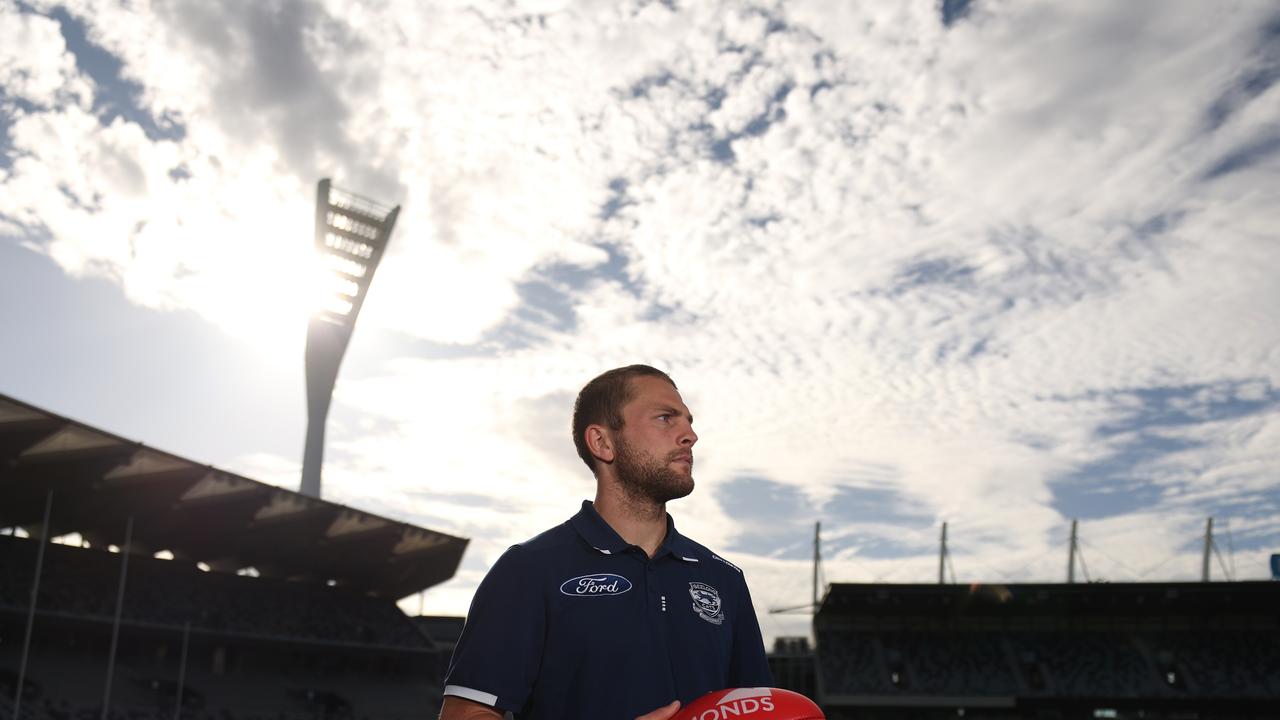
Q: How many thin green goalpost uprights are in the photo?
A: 0